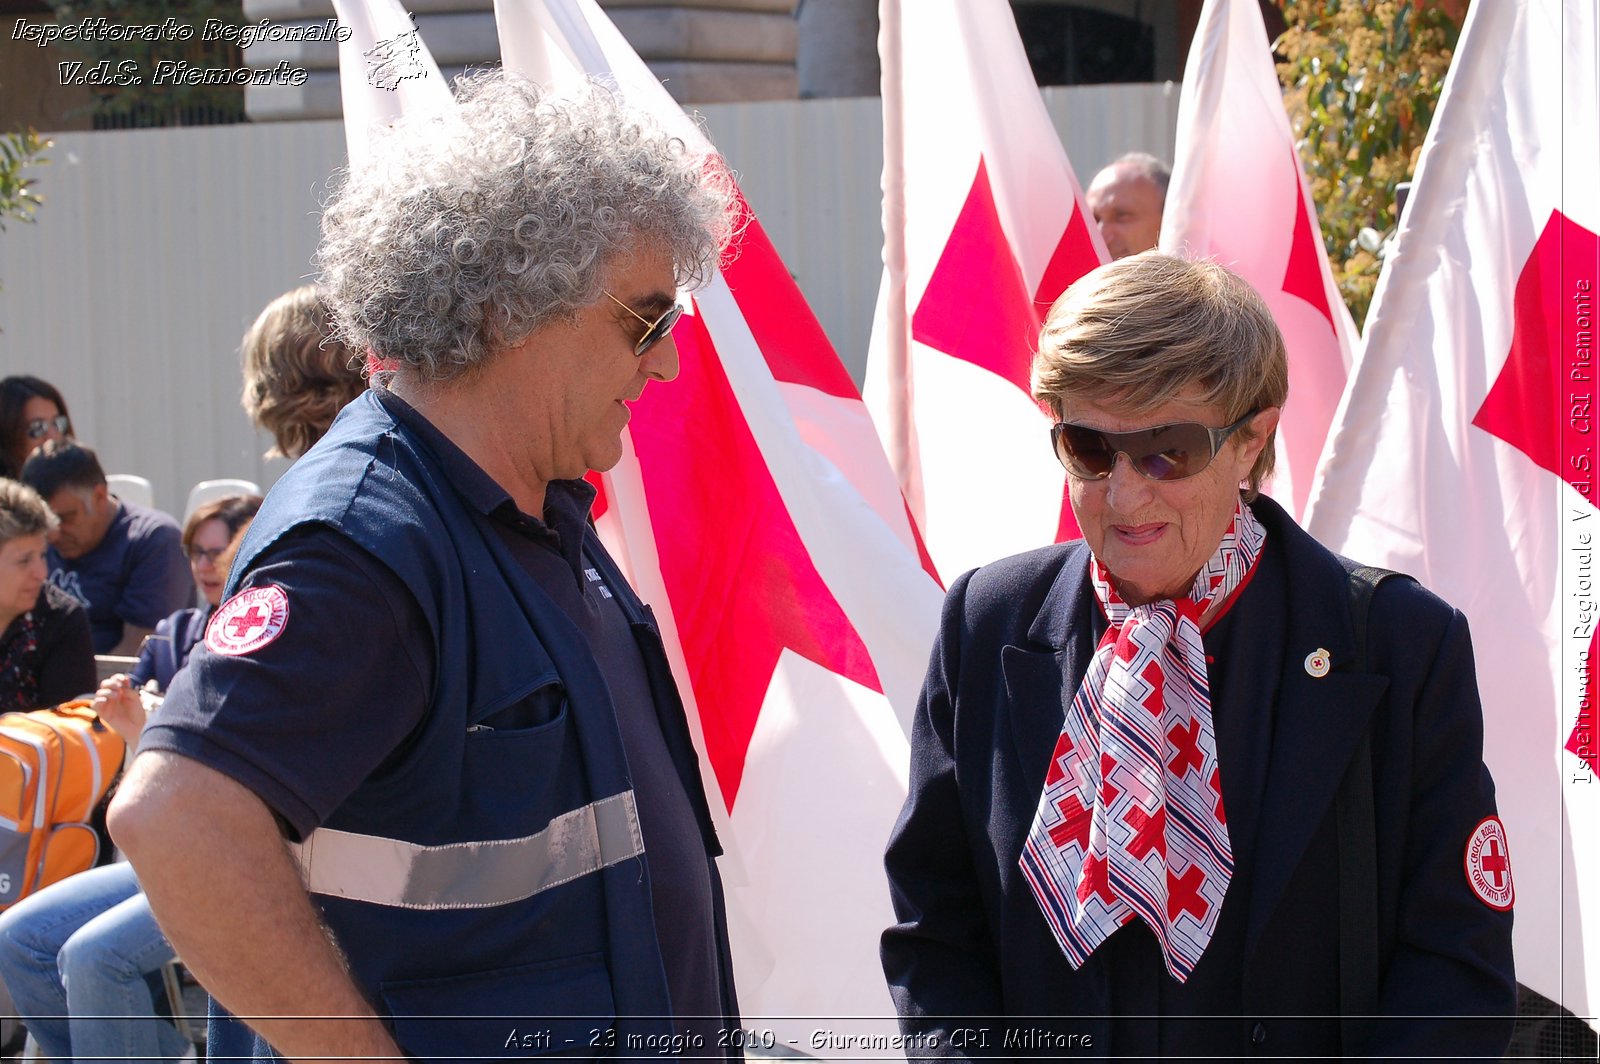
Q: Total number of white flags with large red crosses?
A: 5